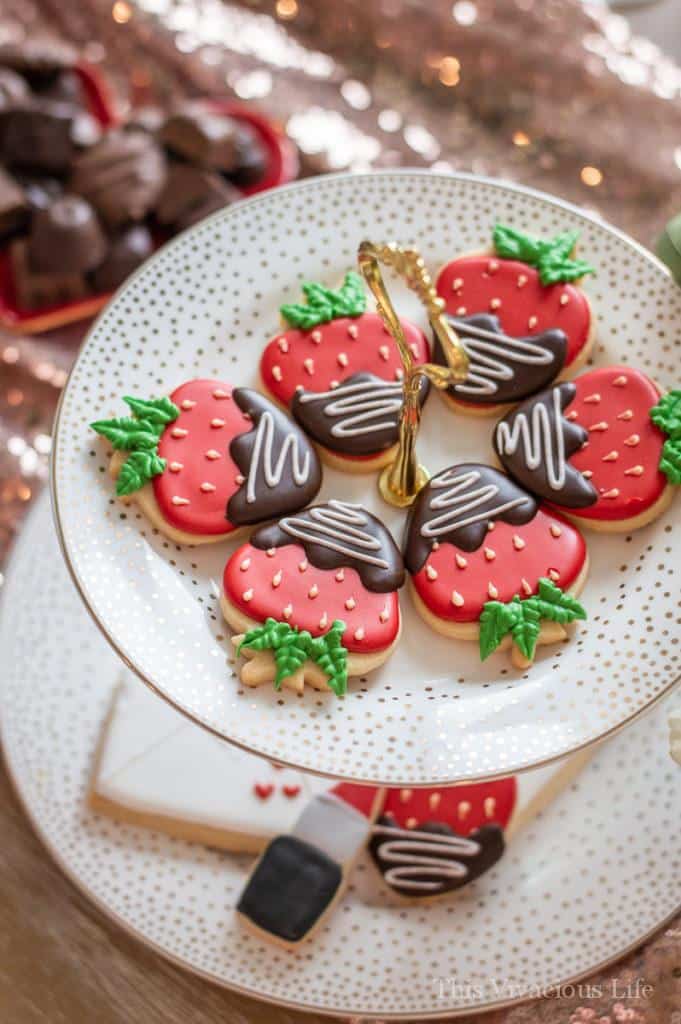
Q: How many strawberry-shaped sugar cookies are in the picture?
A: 7